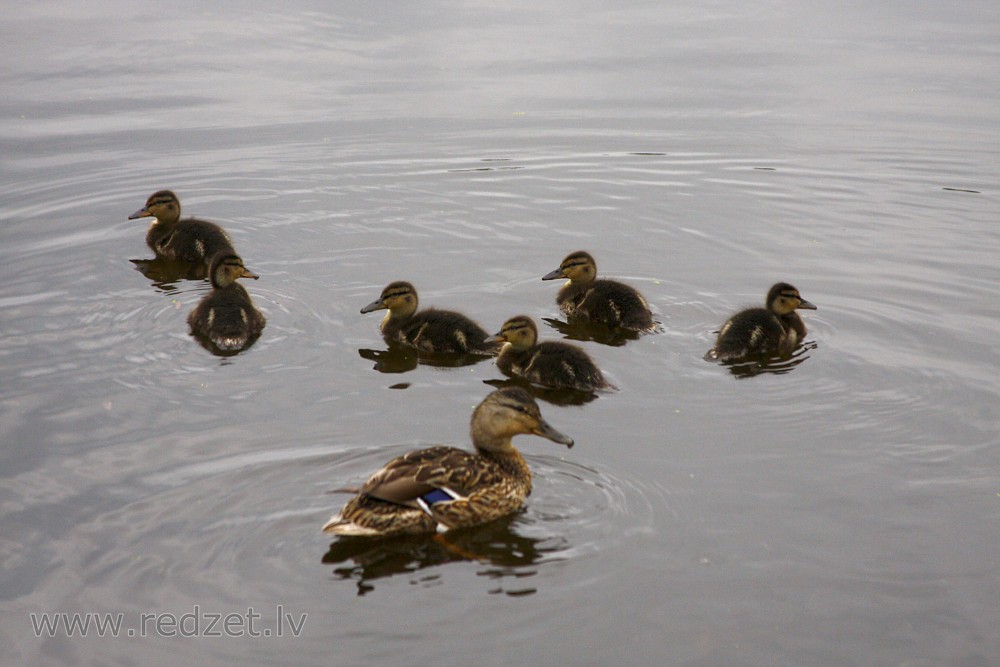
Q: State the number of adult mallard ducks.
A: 1